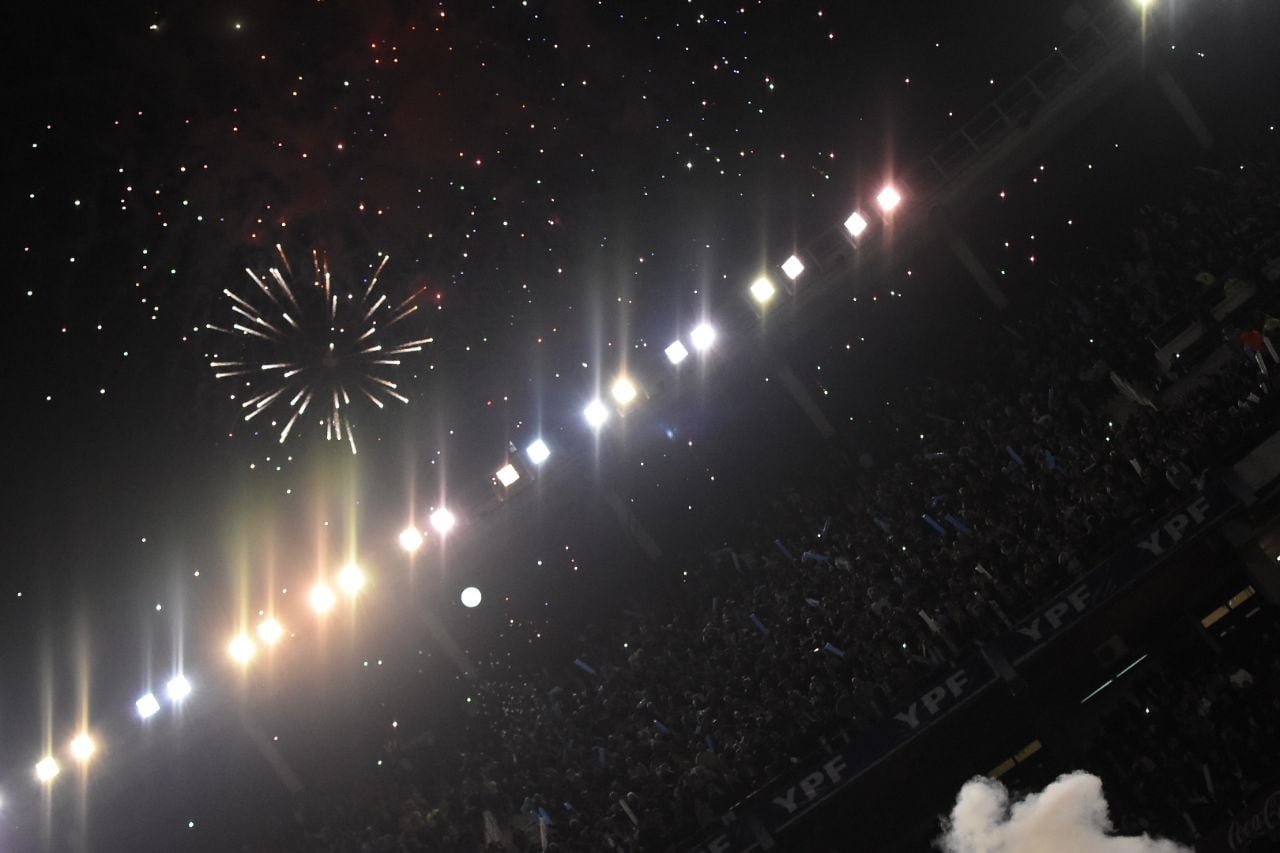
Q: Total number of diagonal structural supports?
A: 6